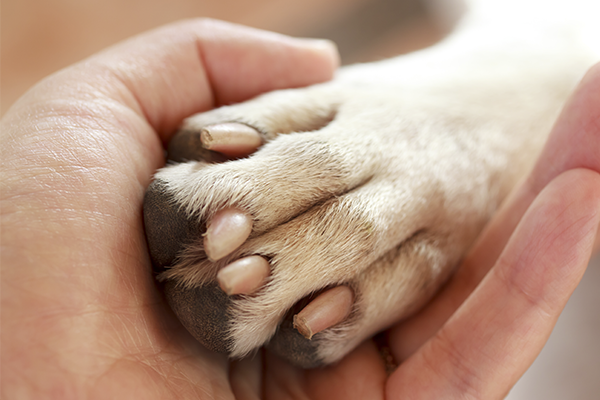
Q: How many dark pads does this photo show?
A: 4